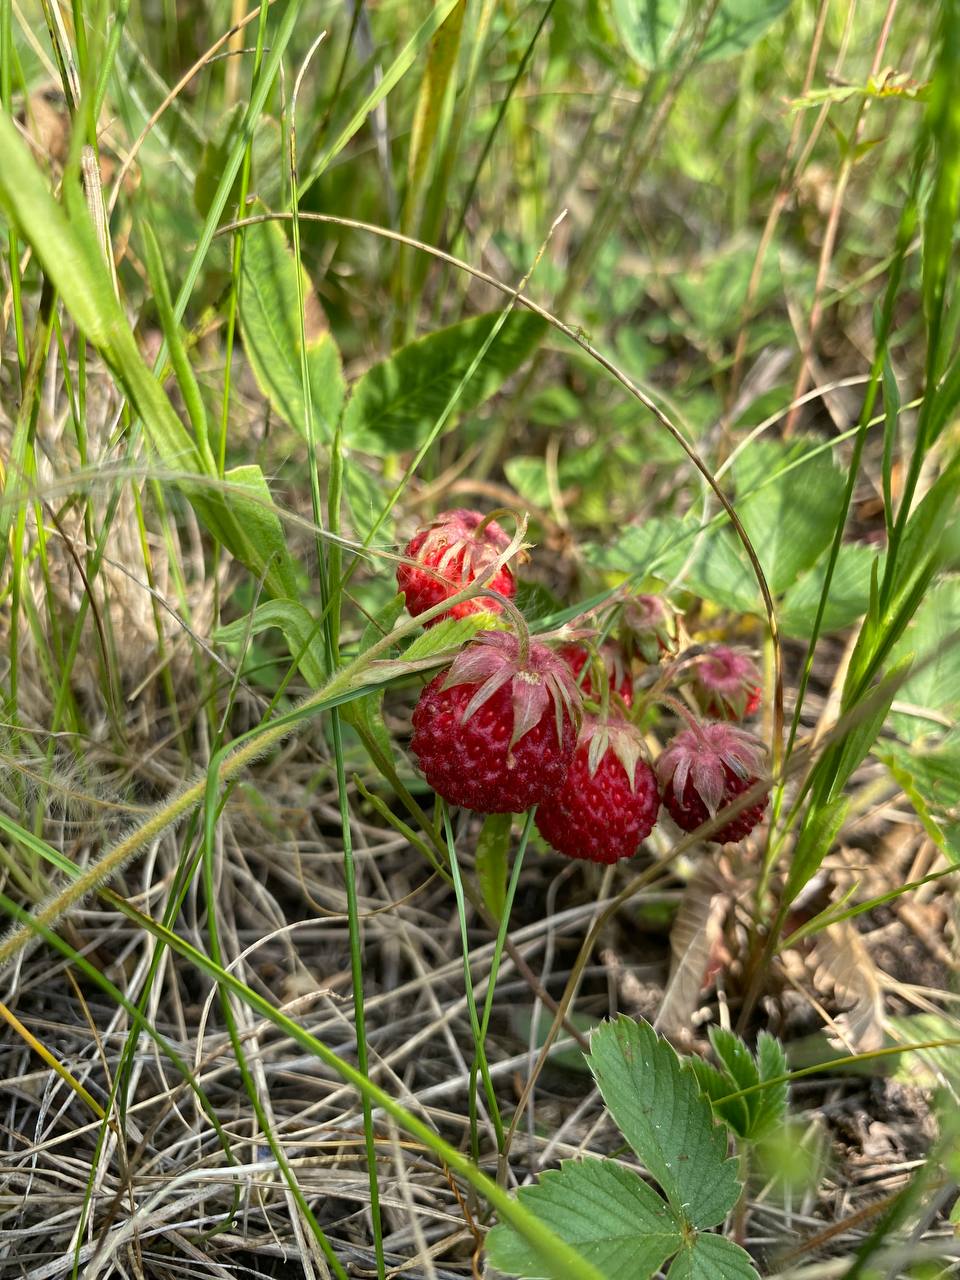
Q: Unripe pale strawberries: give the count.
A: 1